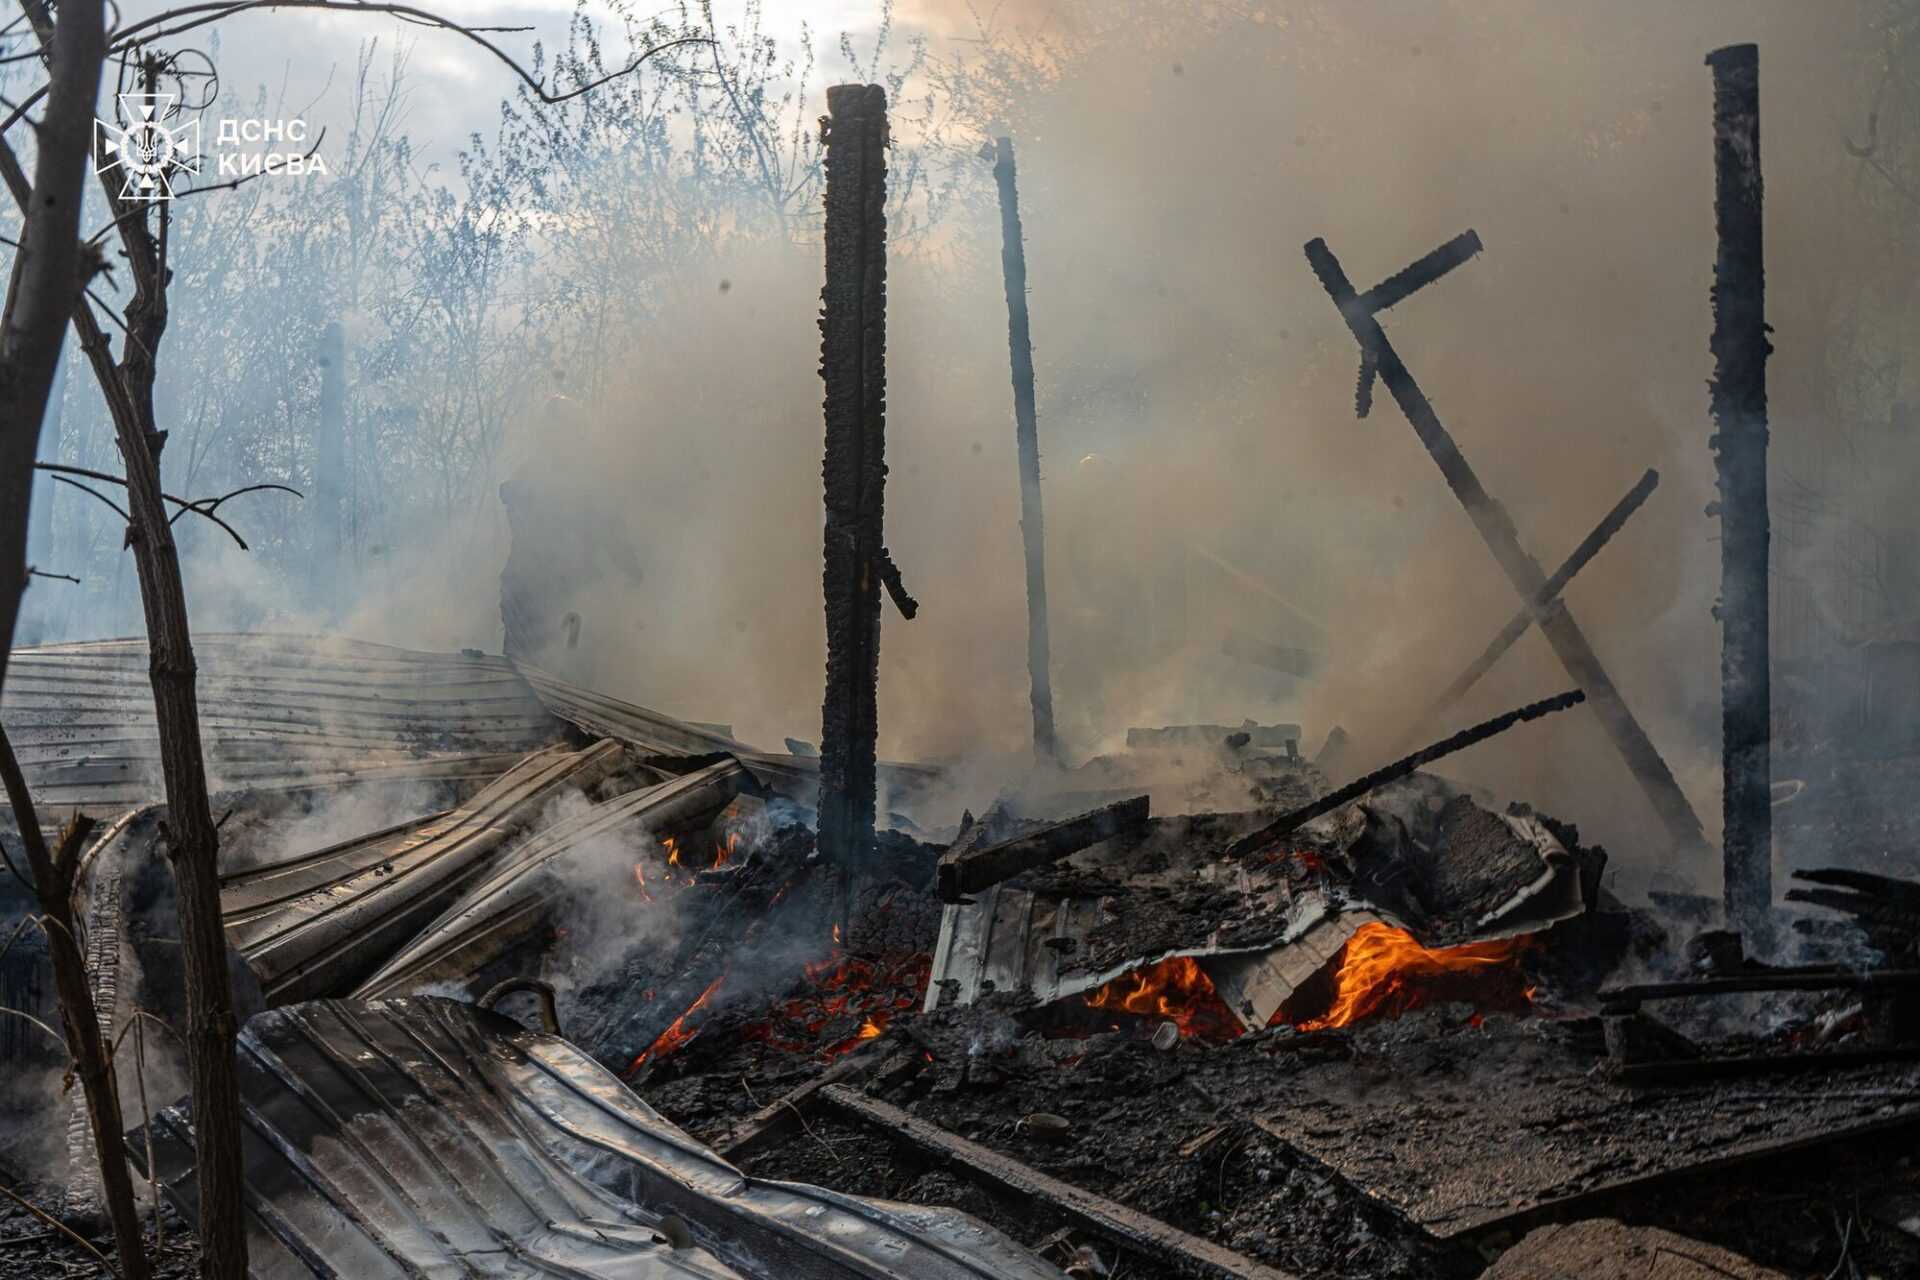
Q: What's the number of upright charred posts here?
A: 3